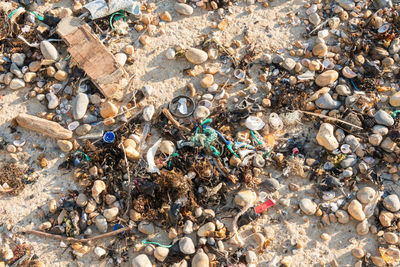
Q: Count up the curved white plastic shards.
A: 1